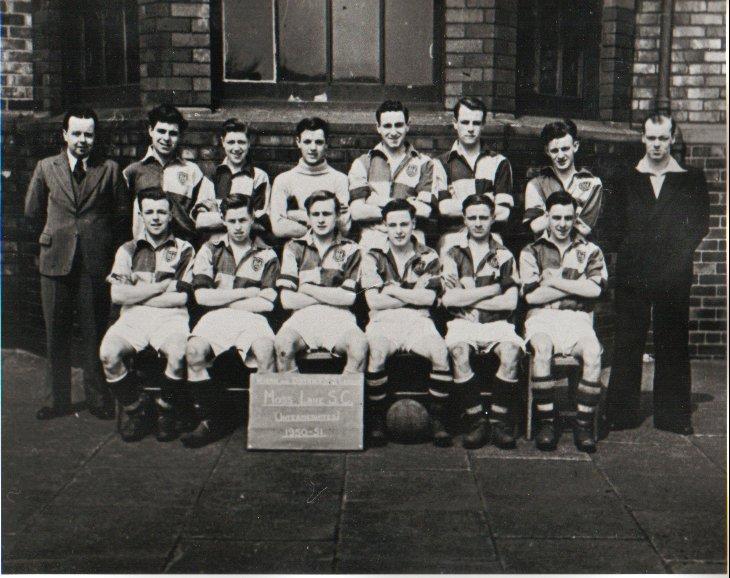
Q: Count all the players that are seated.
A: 6